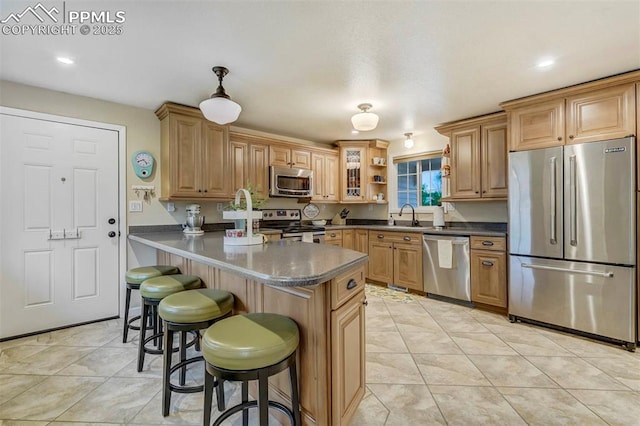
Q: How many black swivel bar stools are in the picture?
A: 4